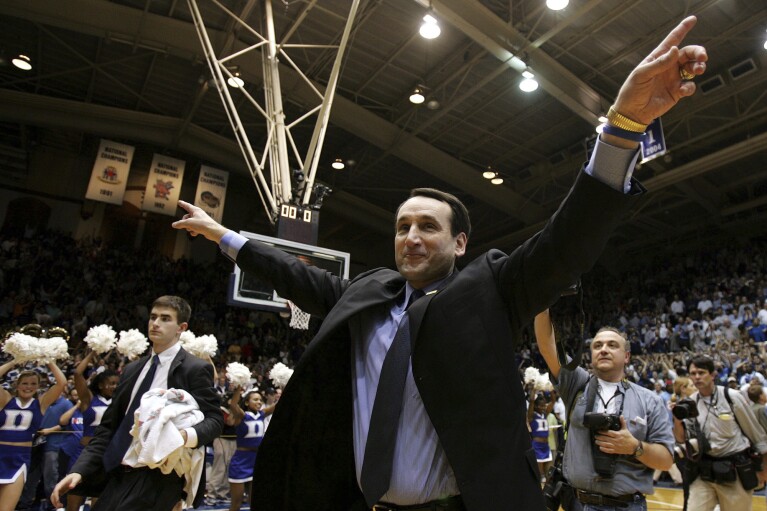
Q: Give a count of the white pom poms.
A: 10